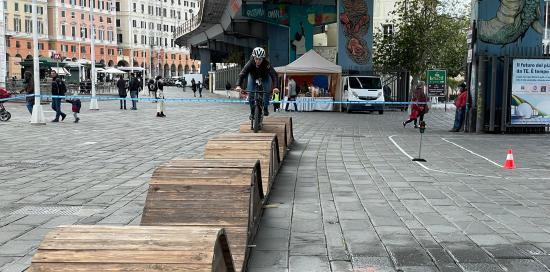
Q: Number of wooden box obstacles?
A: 5